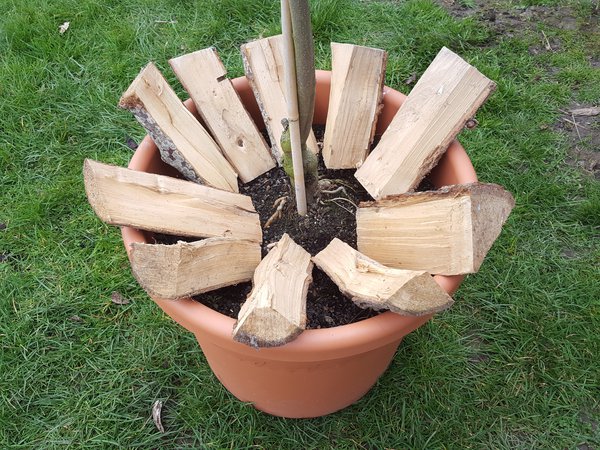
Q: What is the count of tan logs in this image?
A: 10